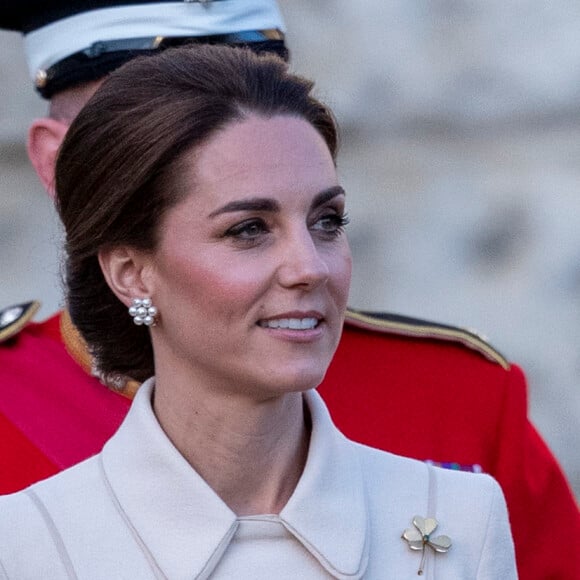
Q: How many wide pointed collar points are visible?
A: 2